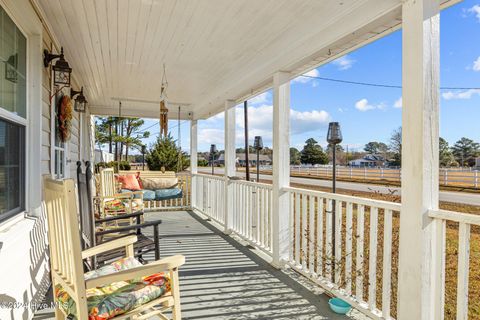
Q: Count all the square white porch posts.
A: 4